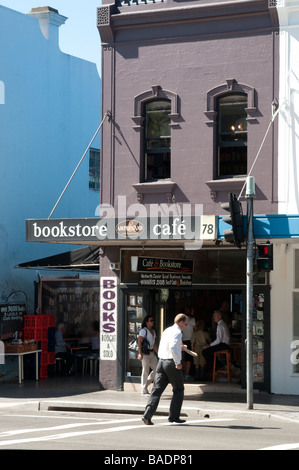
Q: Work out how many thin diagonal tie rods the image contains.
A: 2